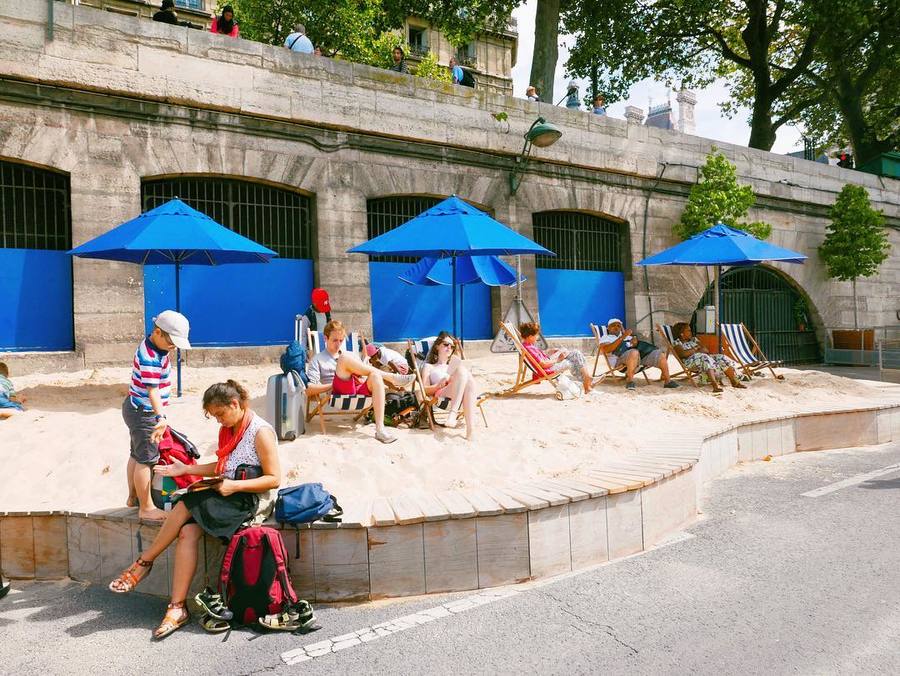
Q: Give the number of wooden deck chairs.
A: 6